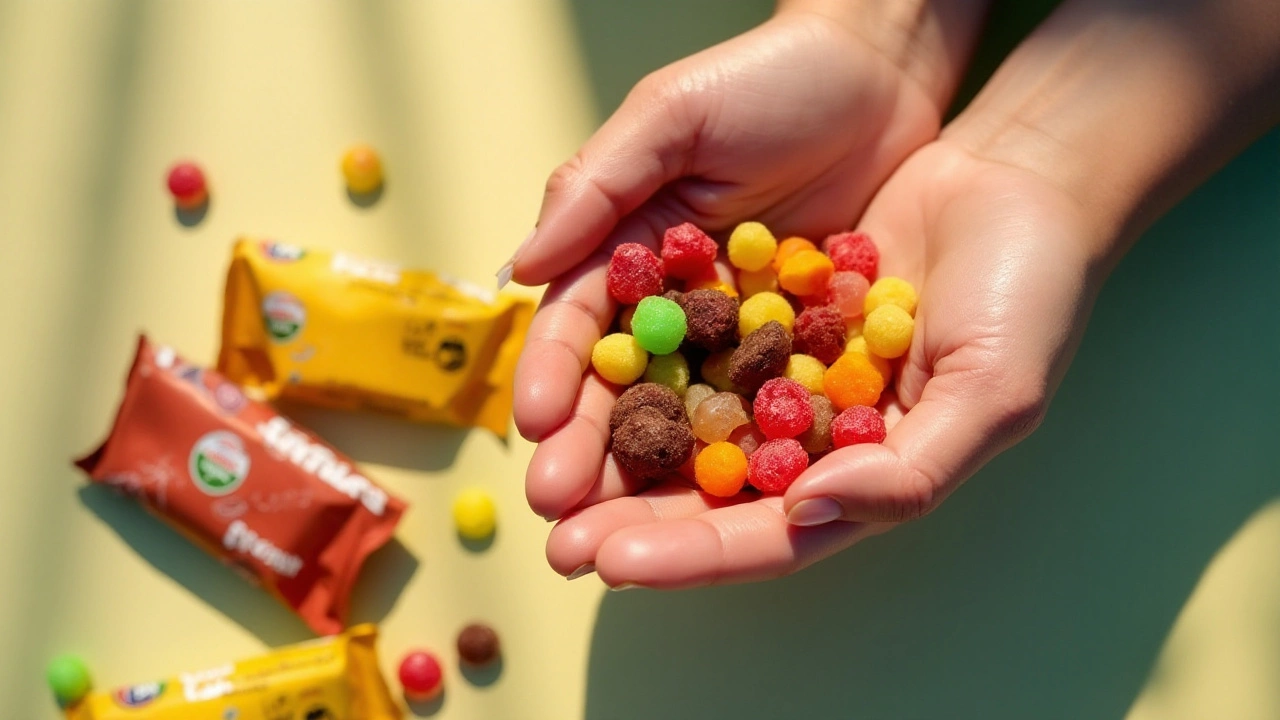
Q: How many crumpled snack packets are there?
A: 3